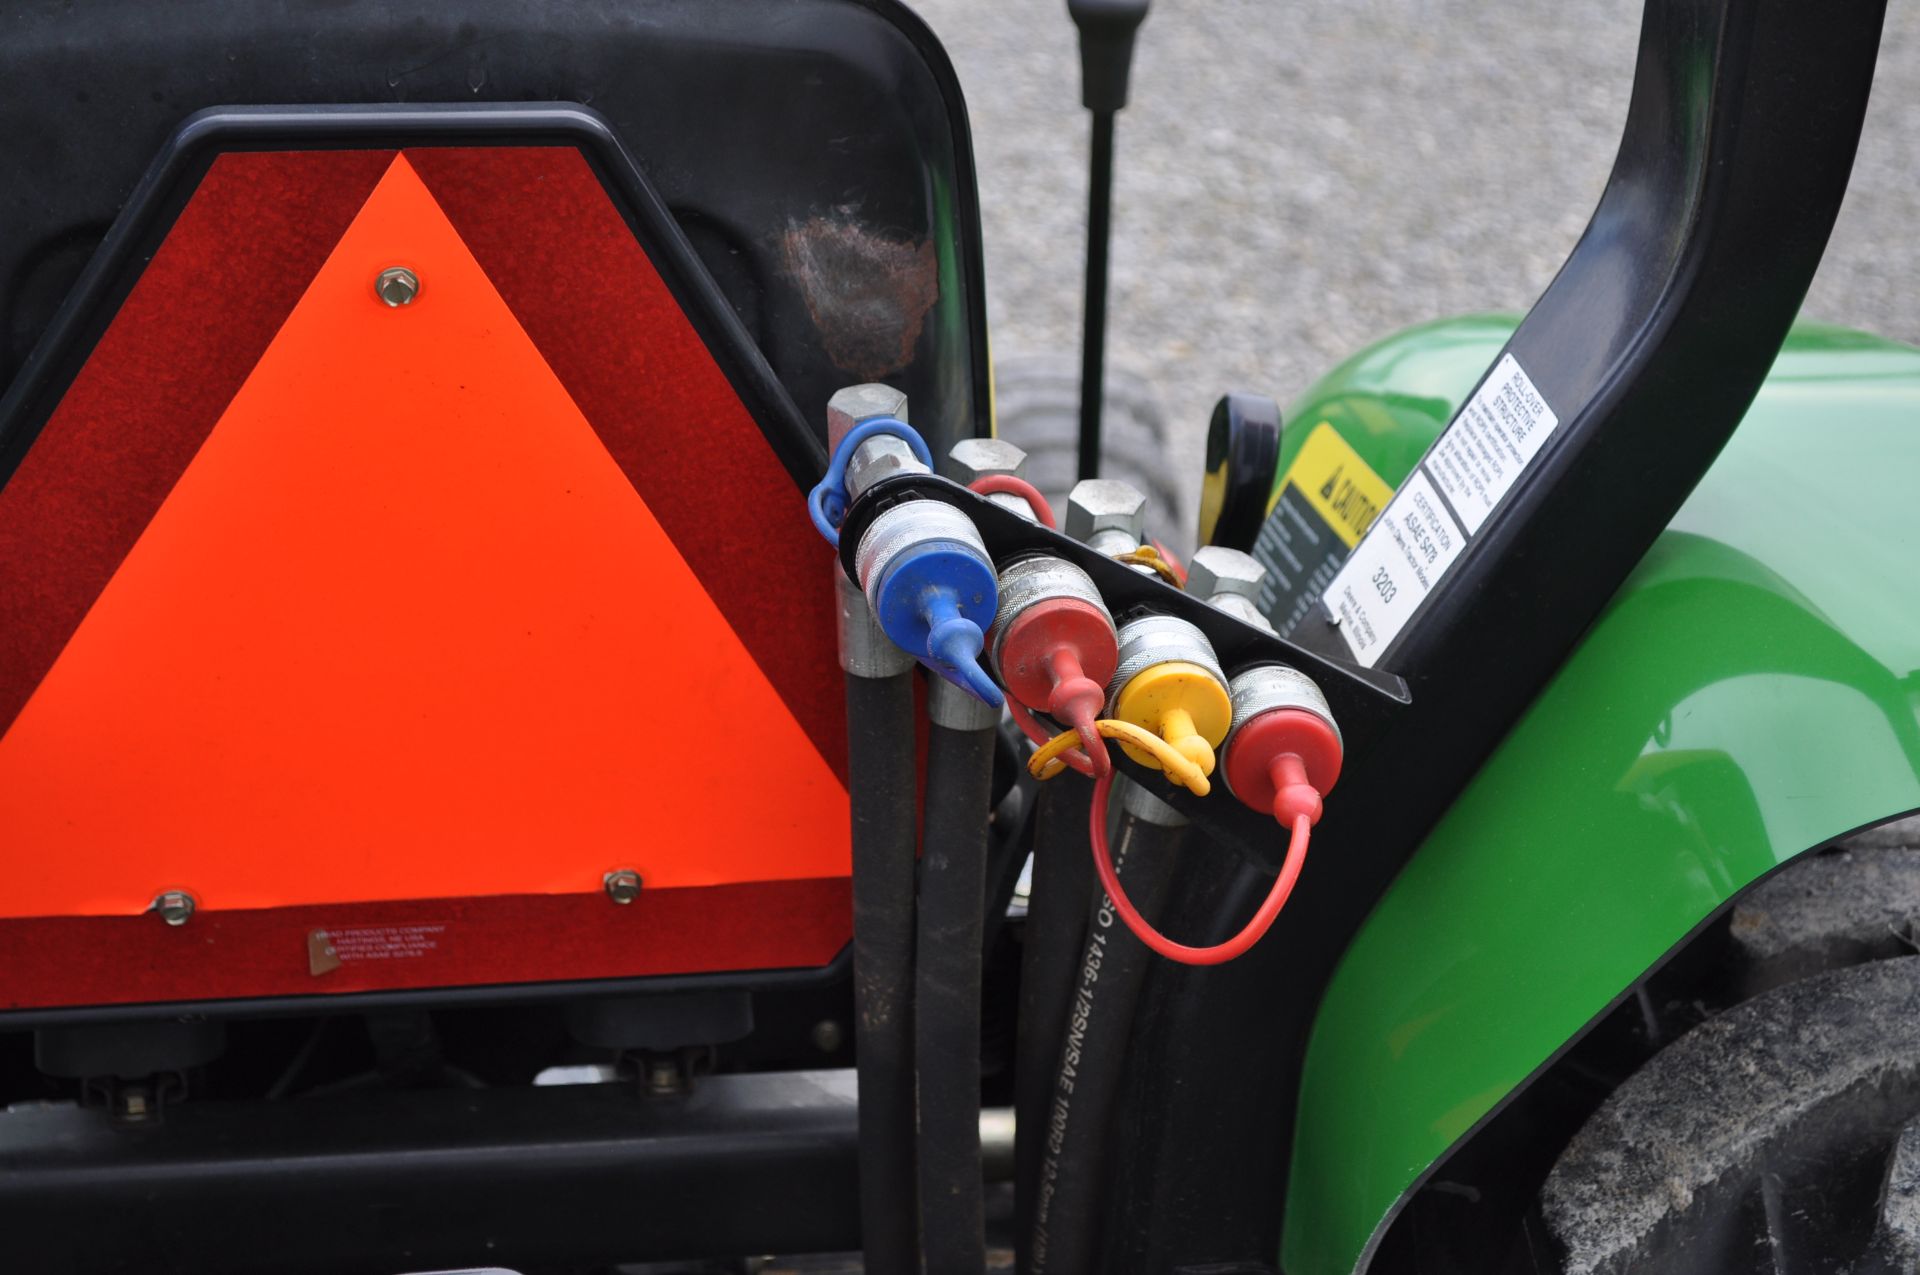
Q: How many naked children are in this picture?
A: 0